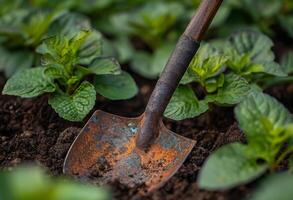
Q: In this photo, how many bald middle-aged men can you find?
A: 0